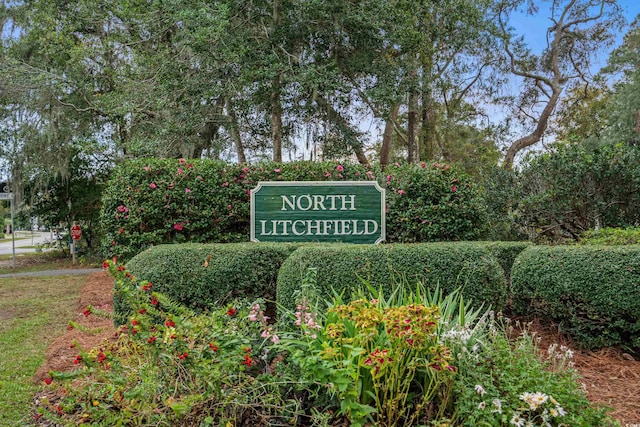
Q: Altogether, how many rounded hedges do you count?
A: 3